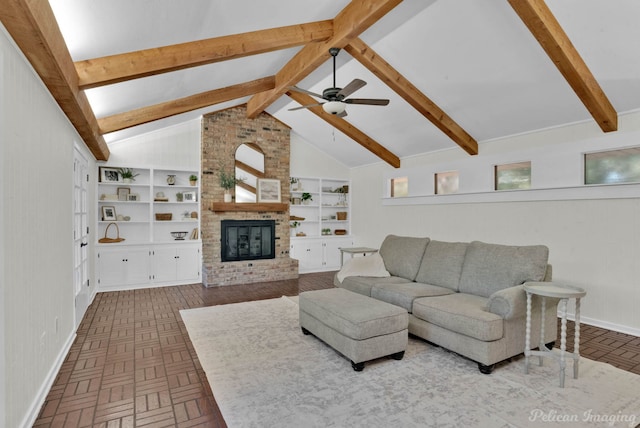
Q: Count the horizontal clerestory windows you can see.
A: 4